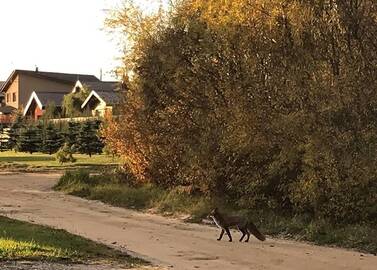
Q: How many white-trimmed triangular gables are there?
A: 3